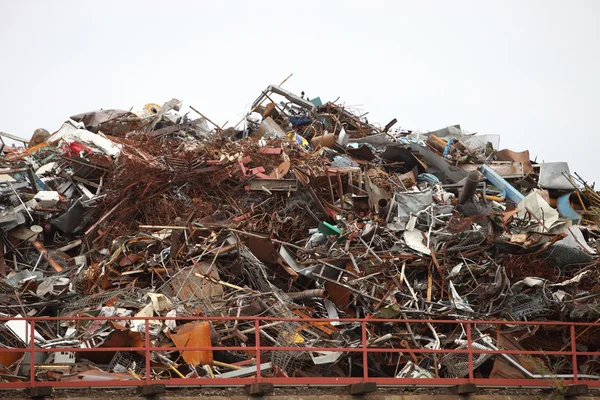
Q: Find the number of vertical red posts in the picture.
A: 6